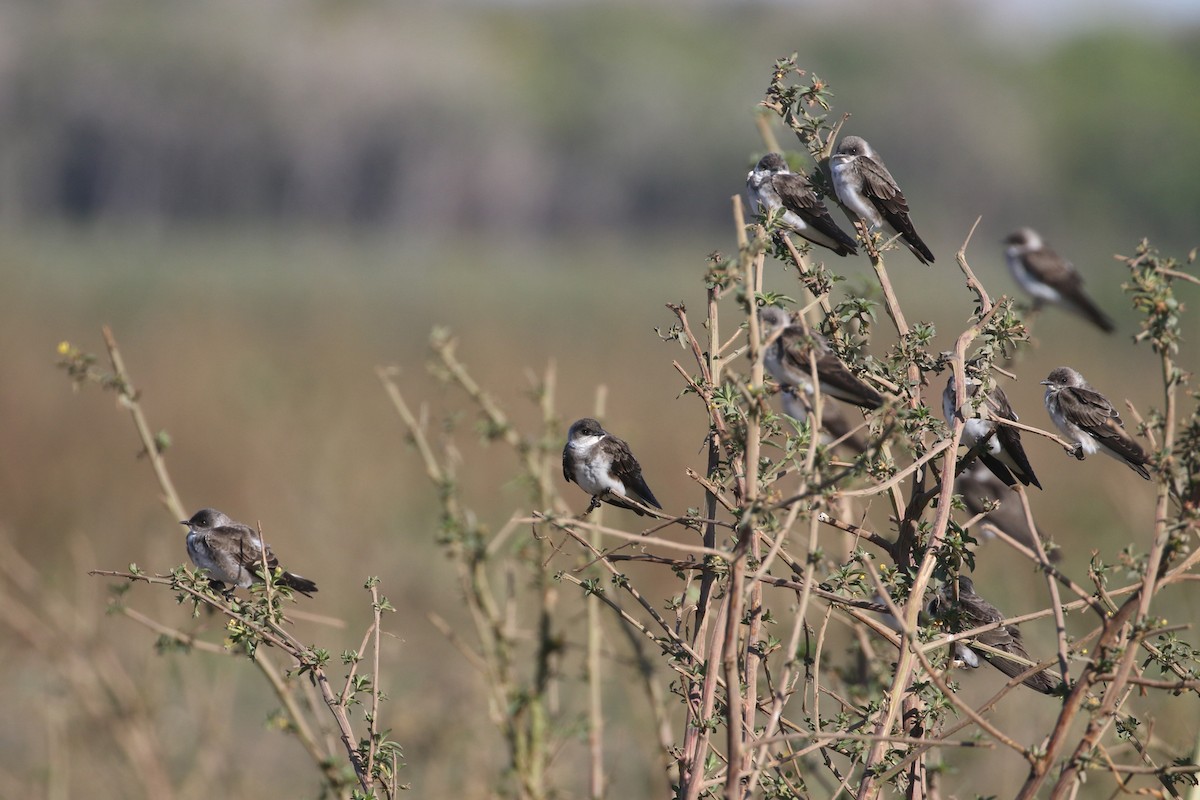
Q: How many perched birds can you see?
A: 11